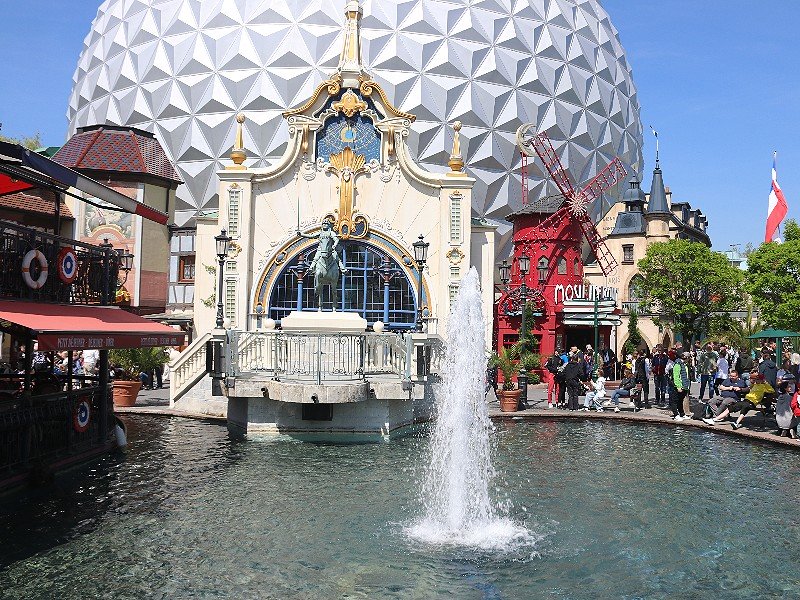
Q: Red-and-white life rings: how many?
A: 1